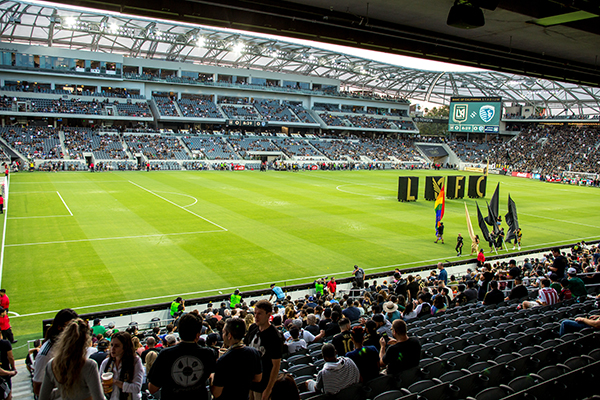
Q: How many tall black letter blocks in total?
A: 4